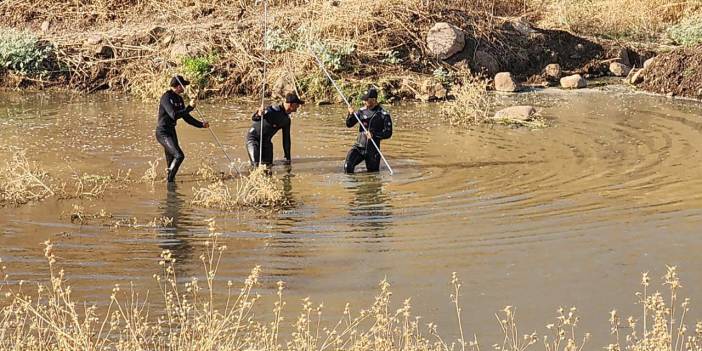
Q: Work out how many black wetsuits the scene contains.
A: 3